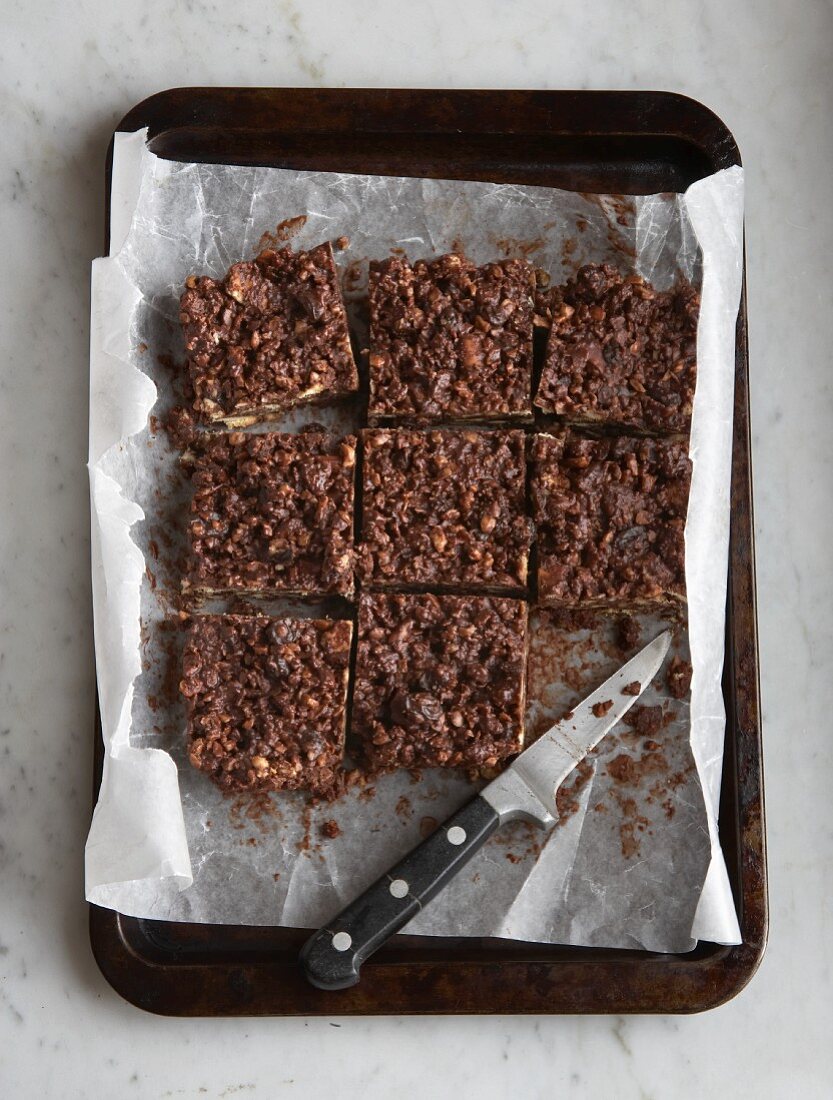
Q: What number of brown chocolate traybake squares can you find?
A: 8